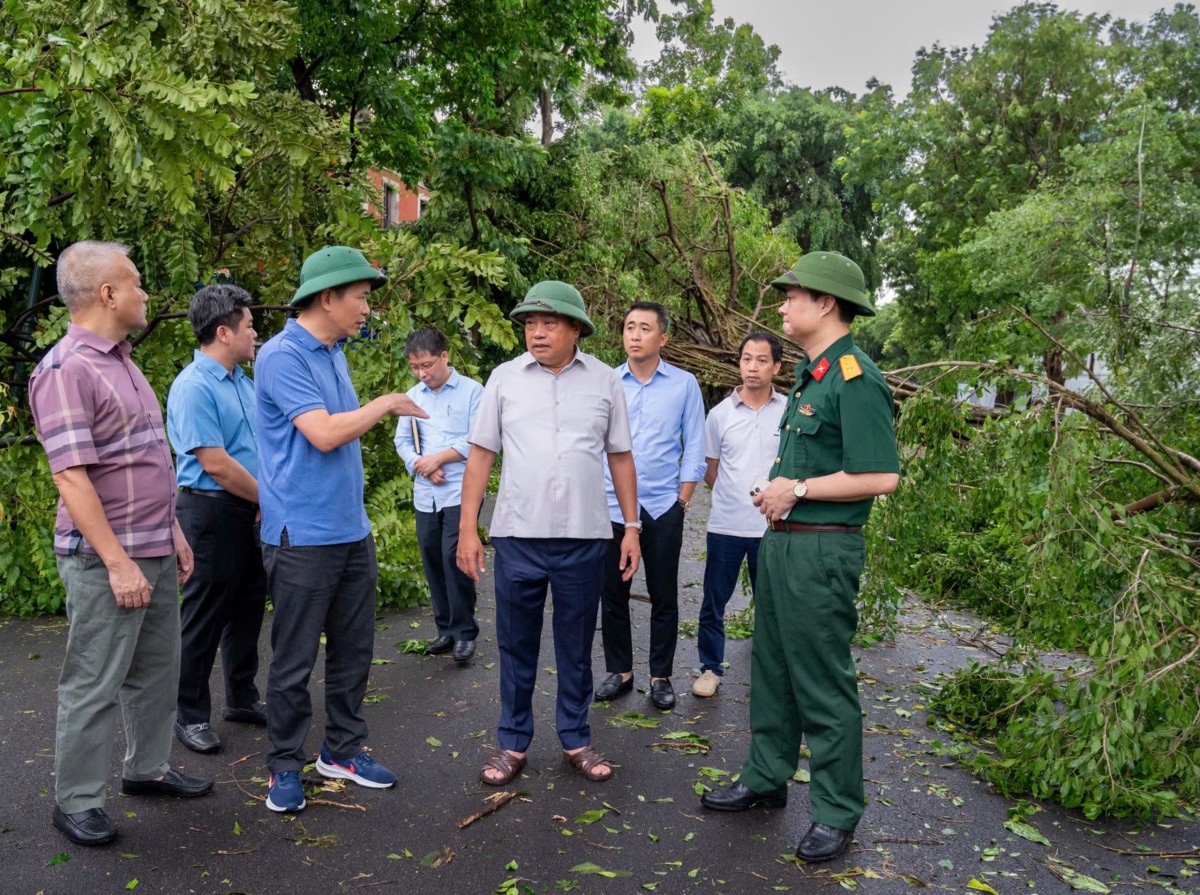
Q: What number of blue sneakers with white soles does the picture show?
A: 2